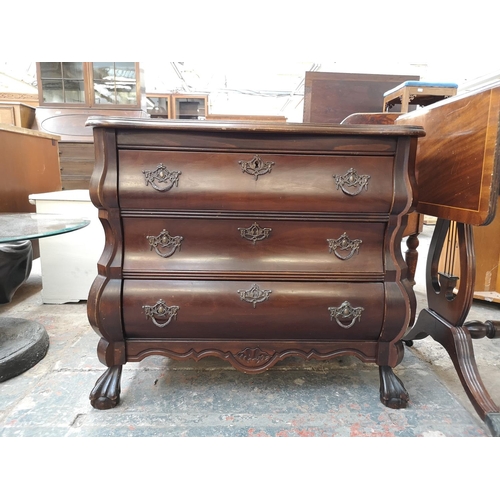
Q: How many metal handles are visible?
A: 6